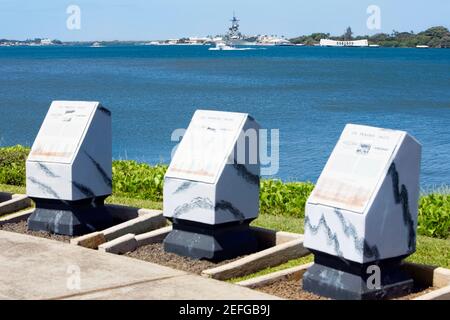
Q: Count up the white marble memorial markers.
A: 3